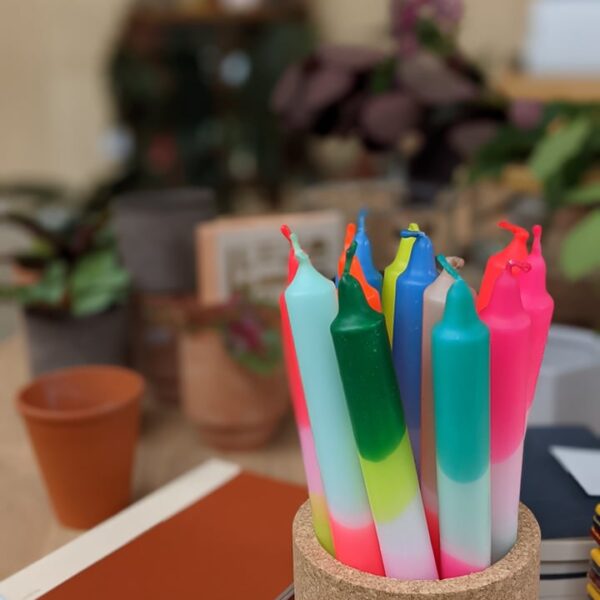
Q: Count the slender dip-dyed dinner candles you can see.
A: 12